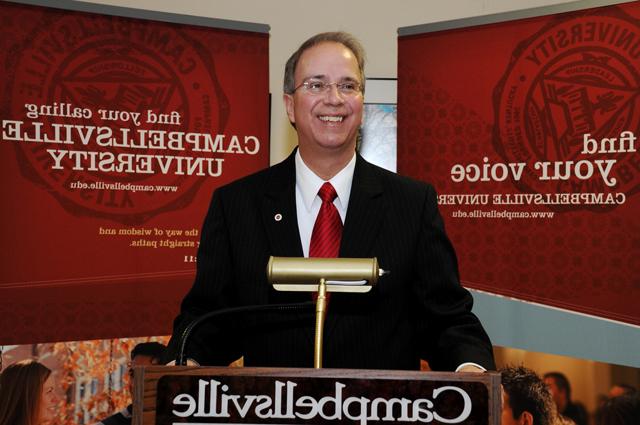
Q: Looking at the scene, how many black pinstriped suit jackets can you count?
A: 1